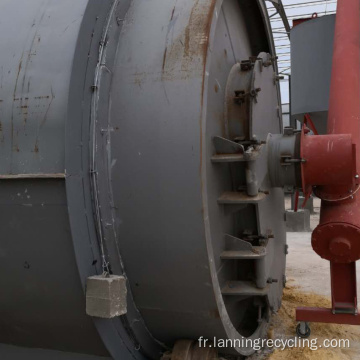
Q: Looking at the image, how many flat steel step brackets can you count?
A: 4